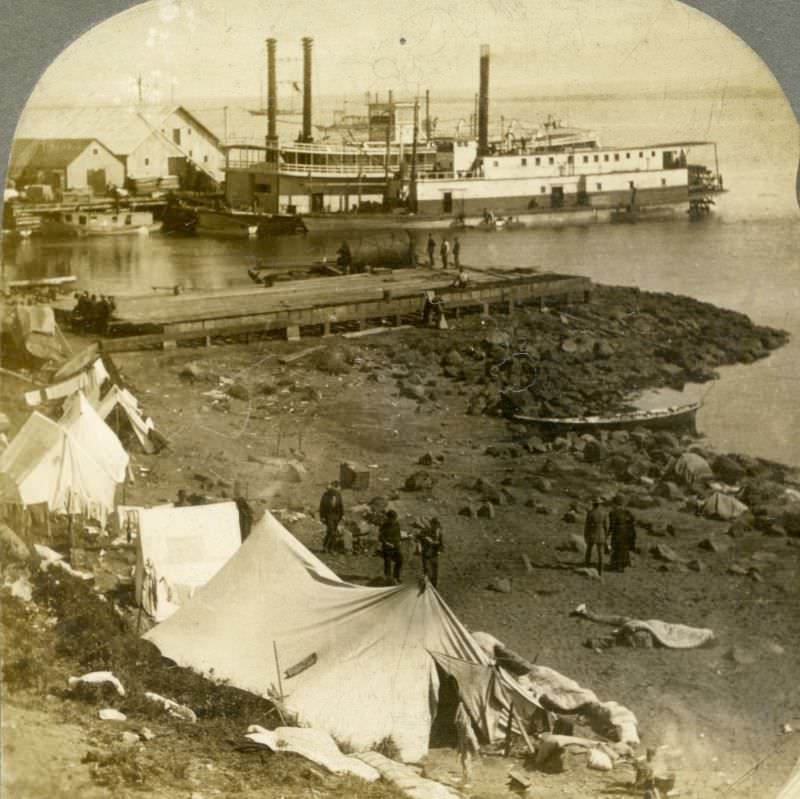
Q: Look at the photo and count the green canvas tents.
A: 0